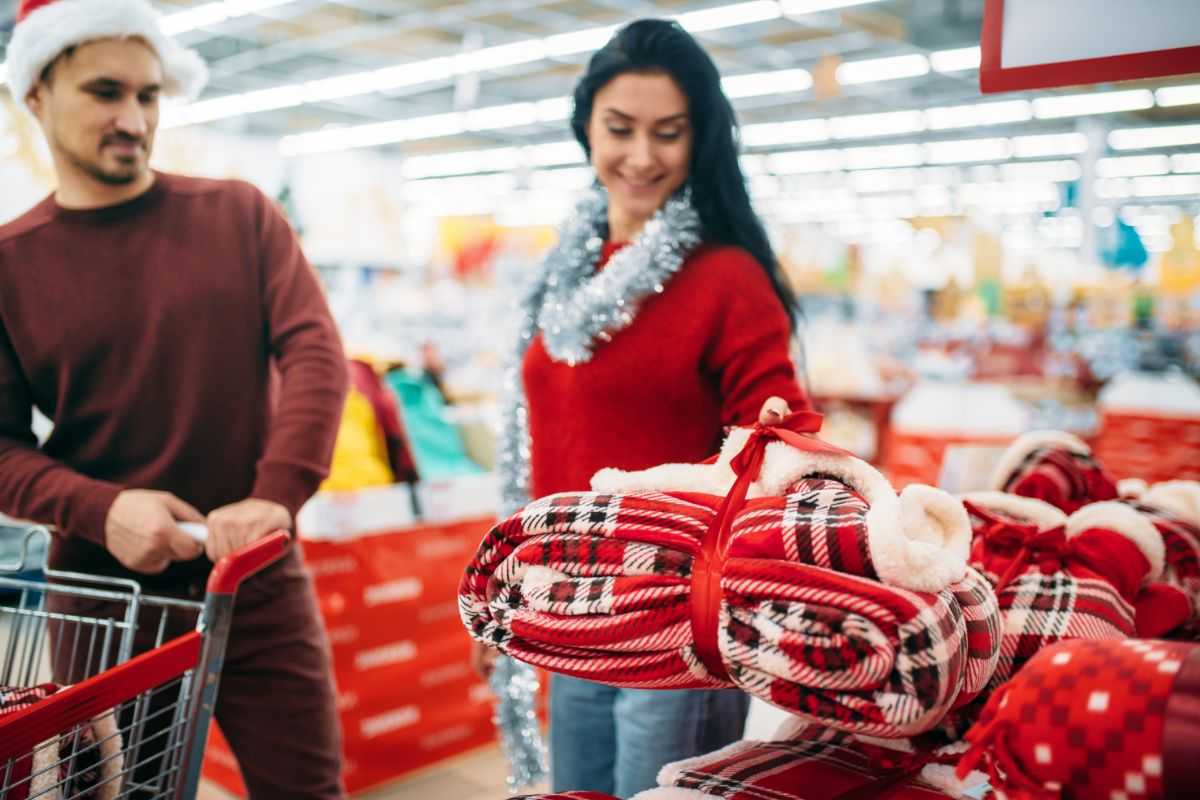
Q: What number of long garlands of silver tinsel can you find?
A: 1